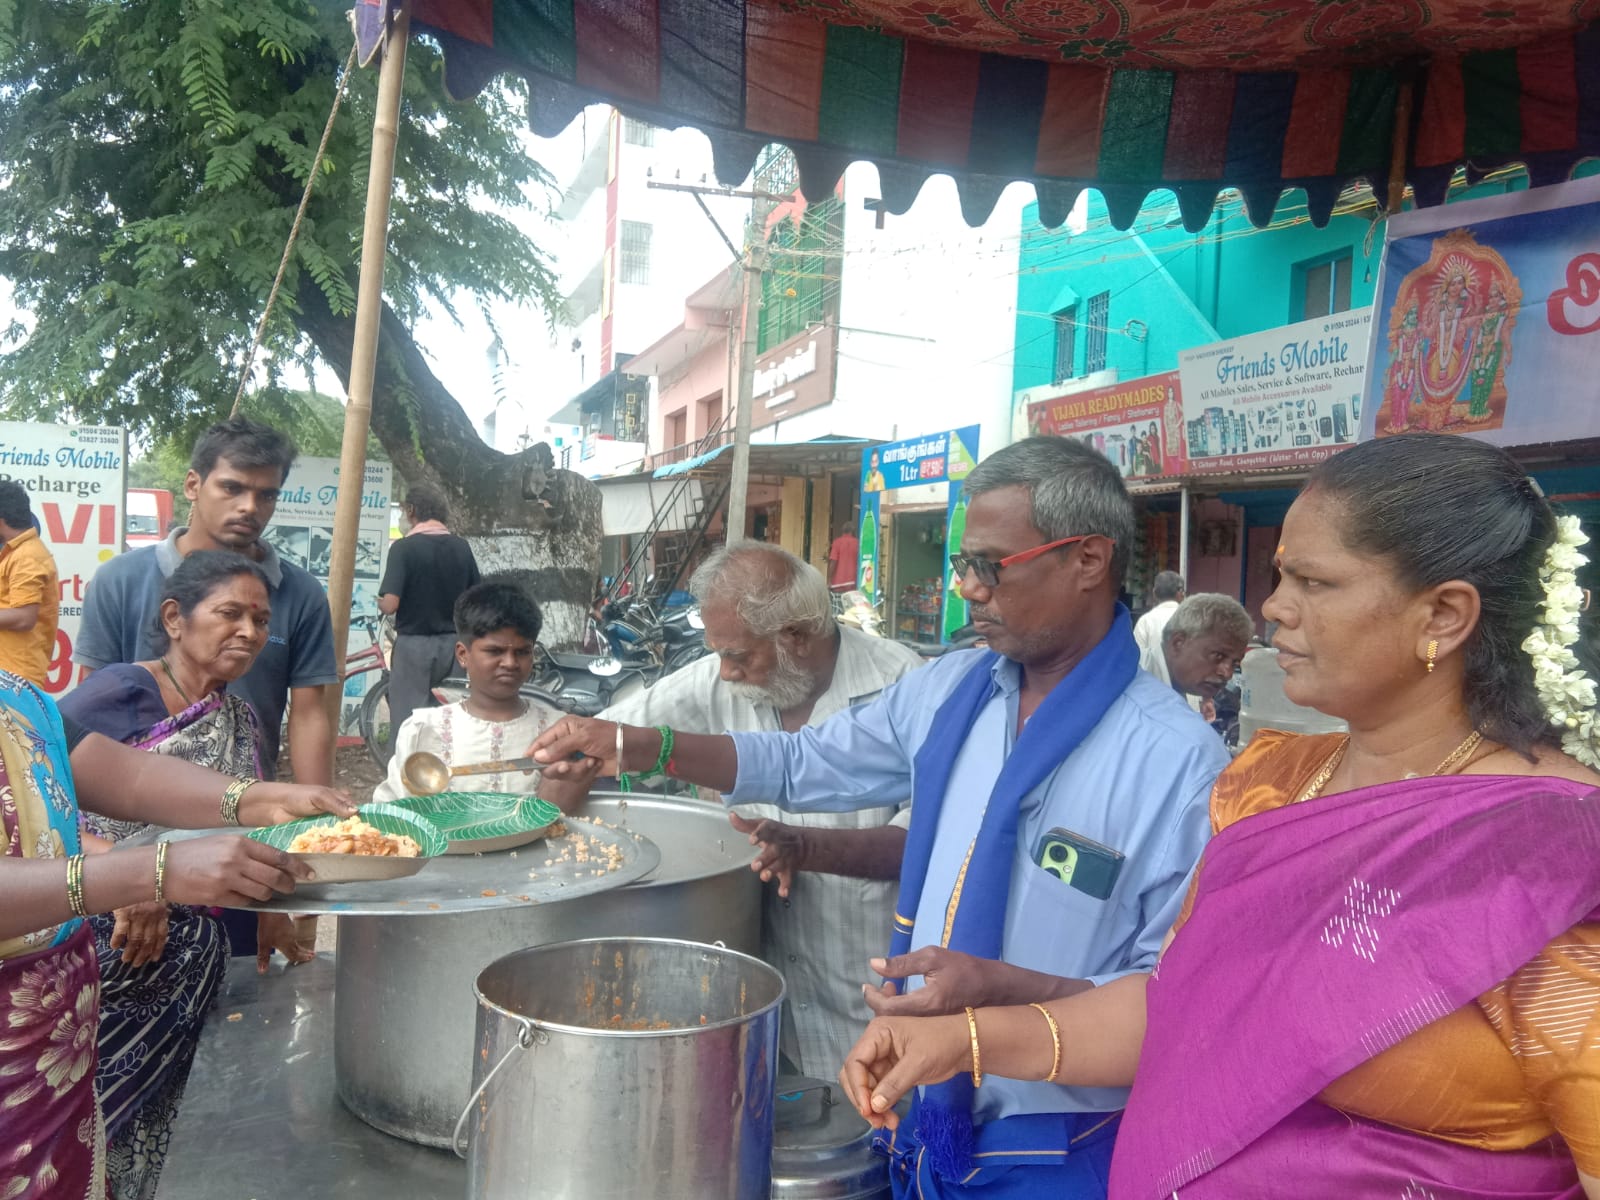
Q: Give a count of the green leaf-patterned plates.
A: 2